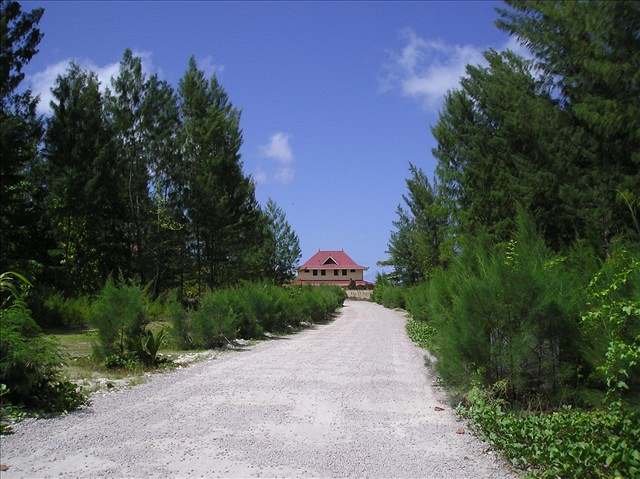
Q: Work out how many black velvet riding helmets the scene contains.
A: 0